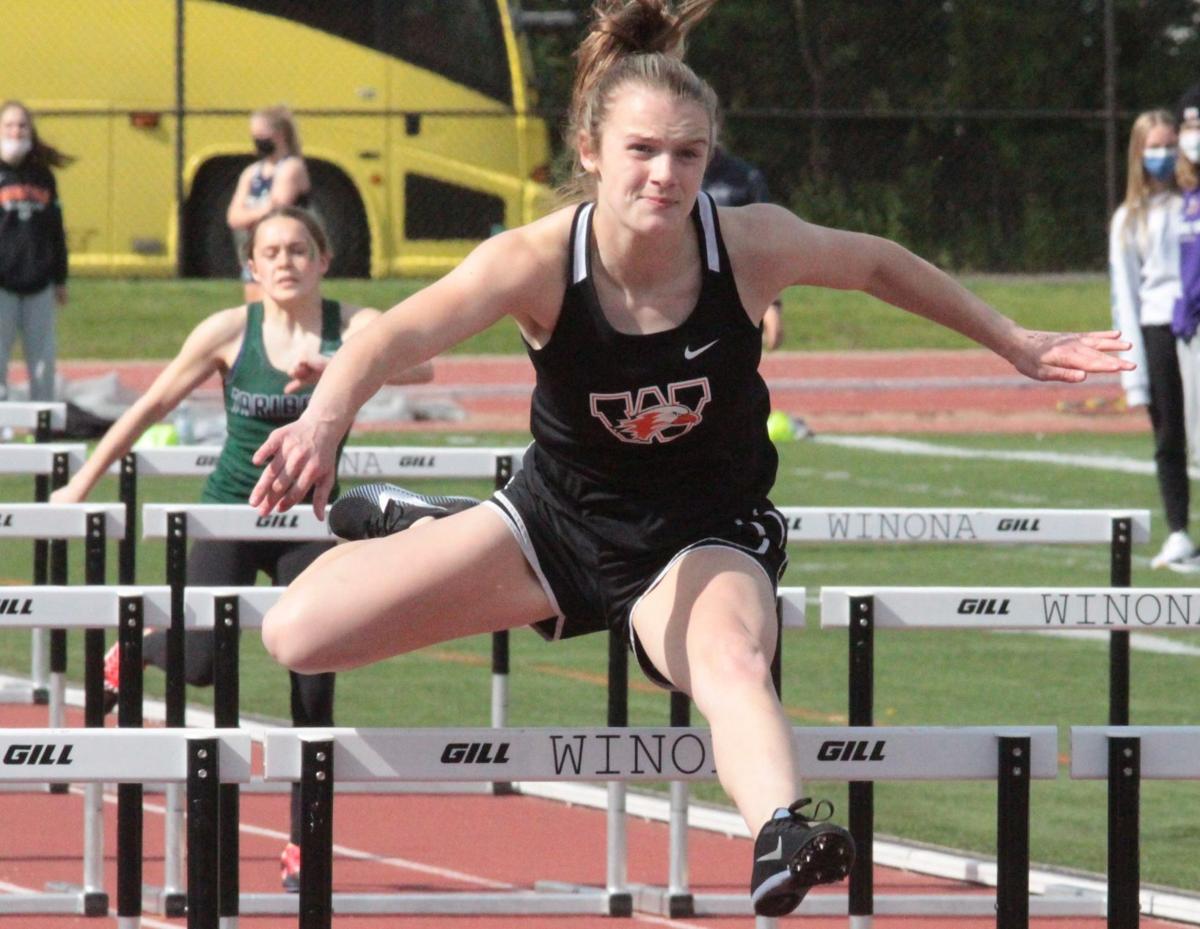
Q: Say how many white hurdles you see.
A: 12